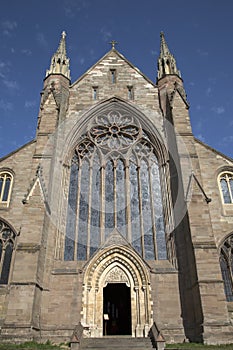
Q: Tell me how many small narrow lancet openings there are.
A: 3